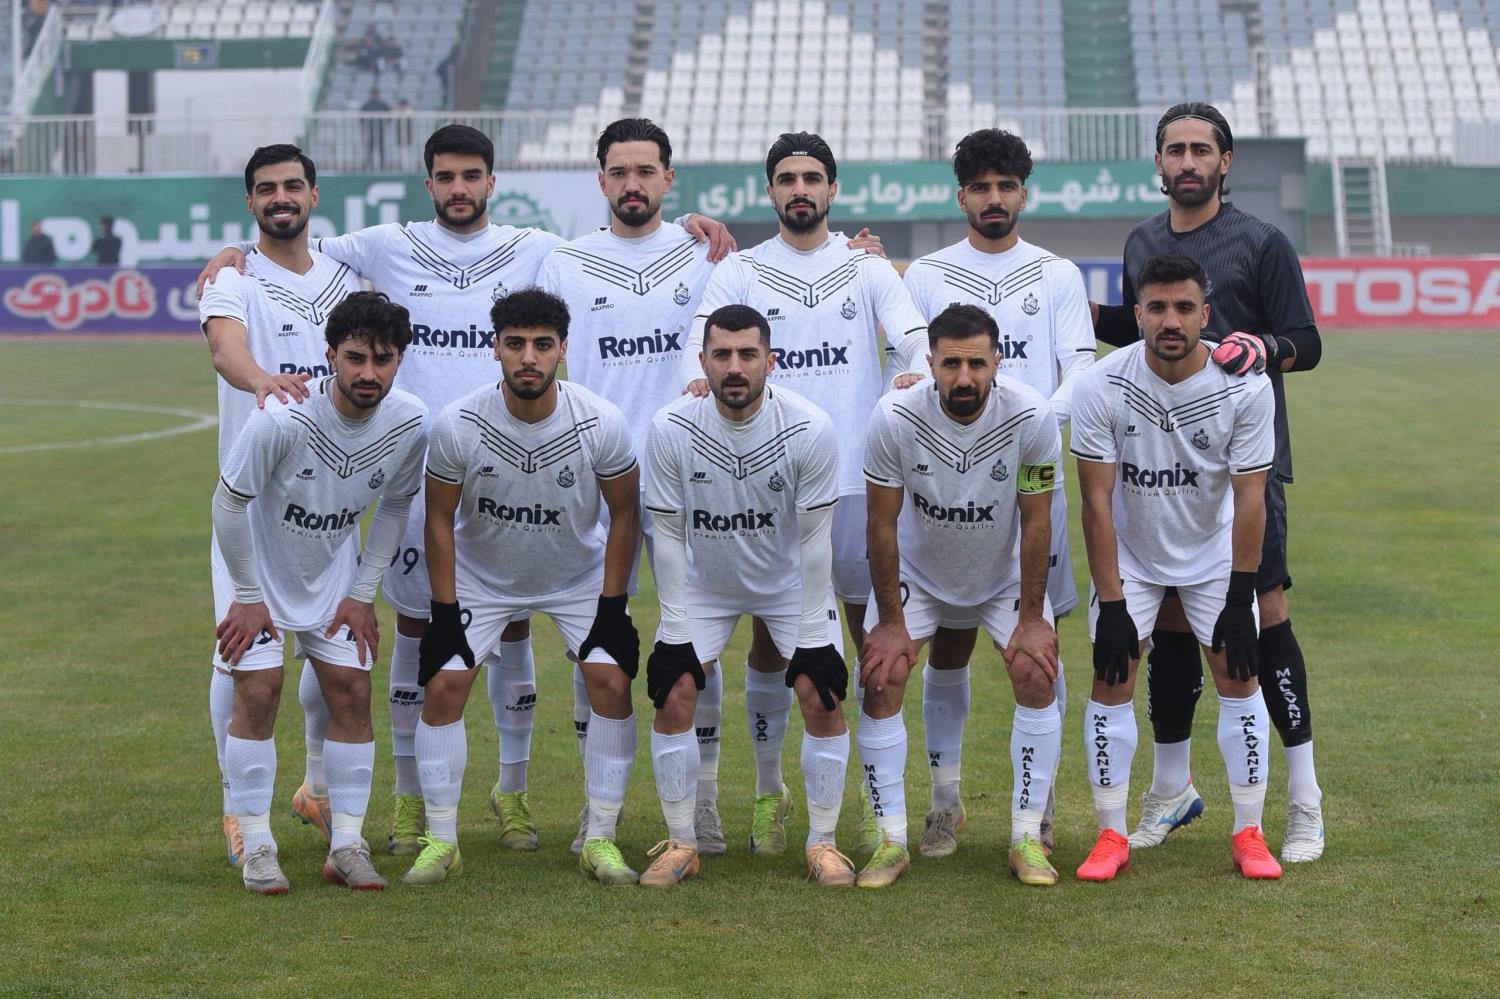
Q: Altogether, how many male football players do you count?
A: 11